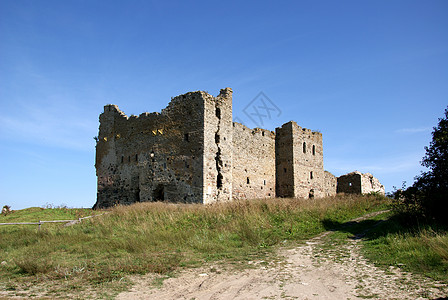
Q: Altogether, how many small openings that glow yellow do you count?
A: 4